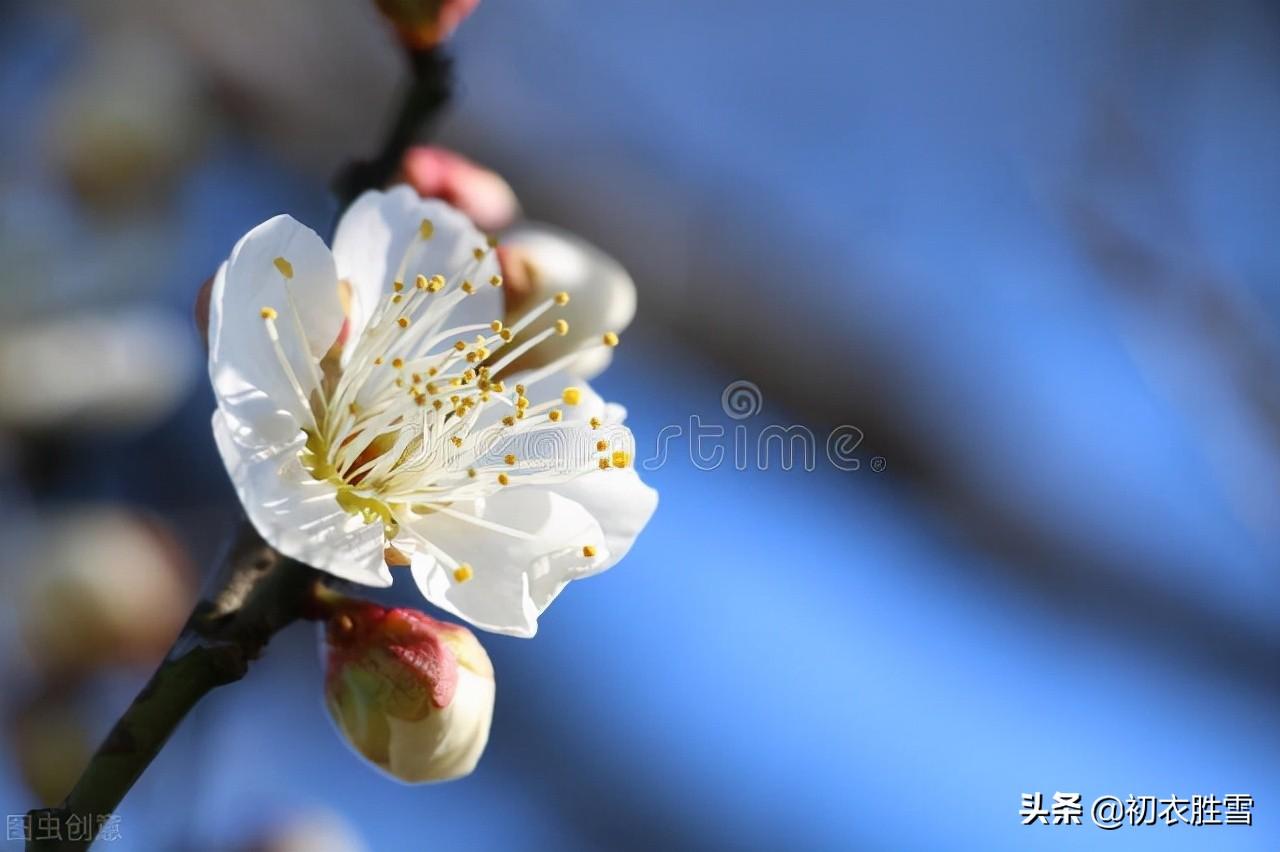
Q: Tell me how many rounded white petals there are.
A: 5